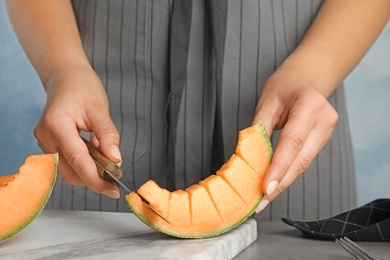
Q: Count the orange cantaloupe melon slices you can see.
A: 2